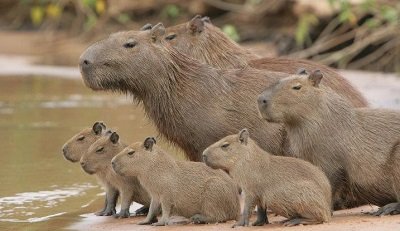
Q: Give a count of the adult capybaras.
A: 3